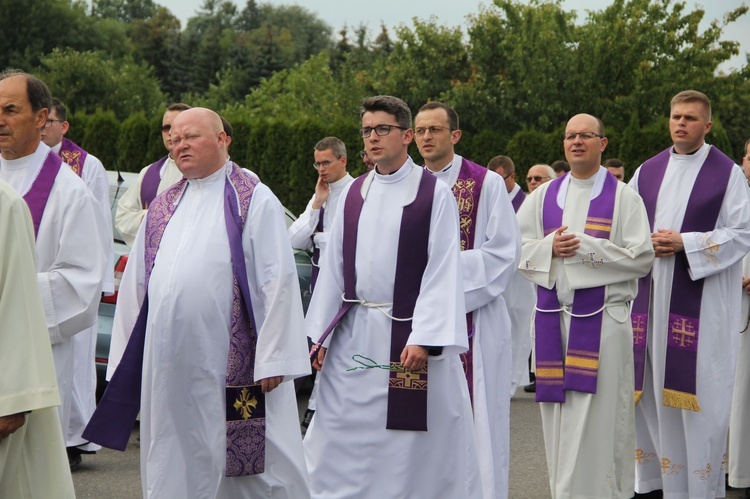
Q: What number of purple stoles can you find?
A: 10